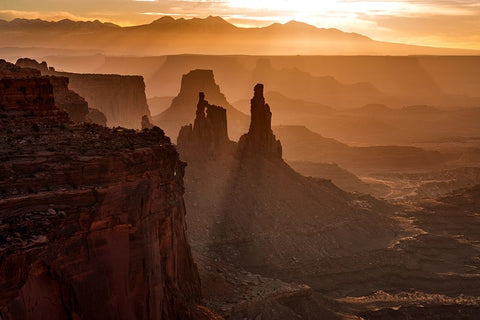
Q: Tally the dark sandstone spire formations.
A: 2